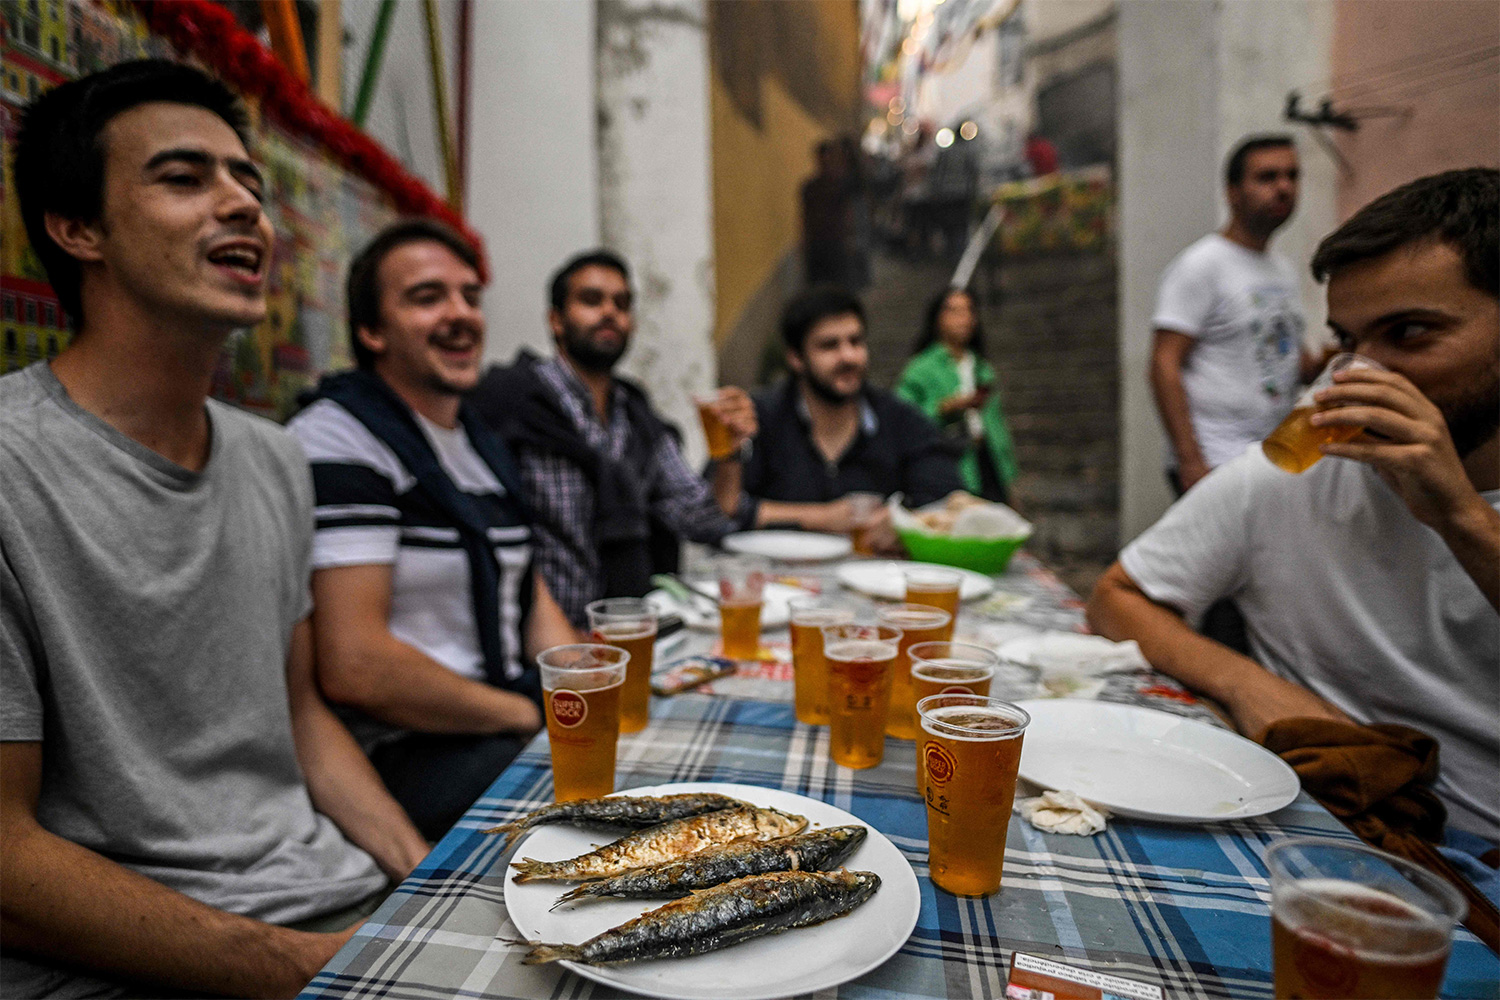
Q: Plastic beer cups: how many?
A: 13